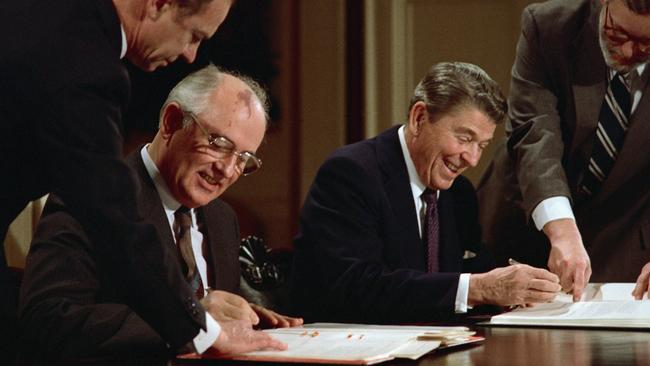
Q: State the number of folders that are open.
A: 2